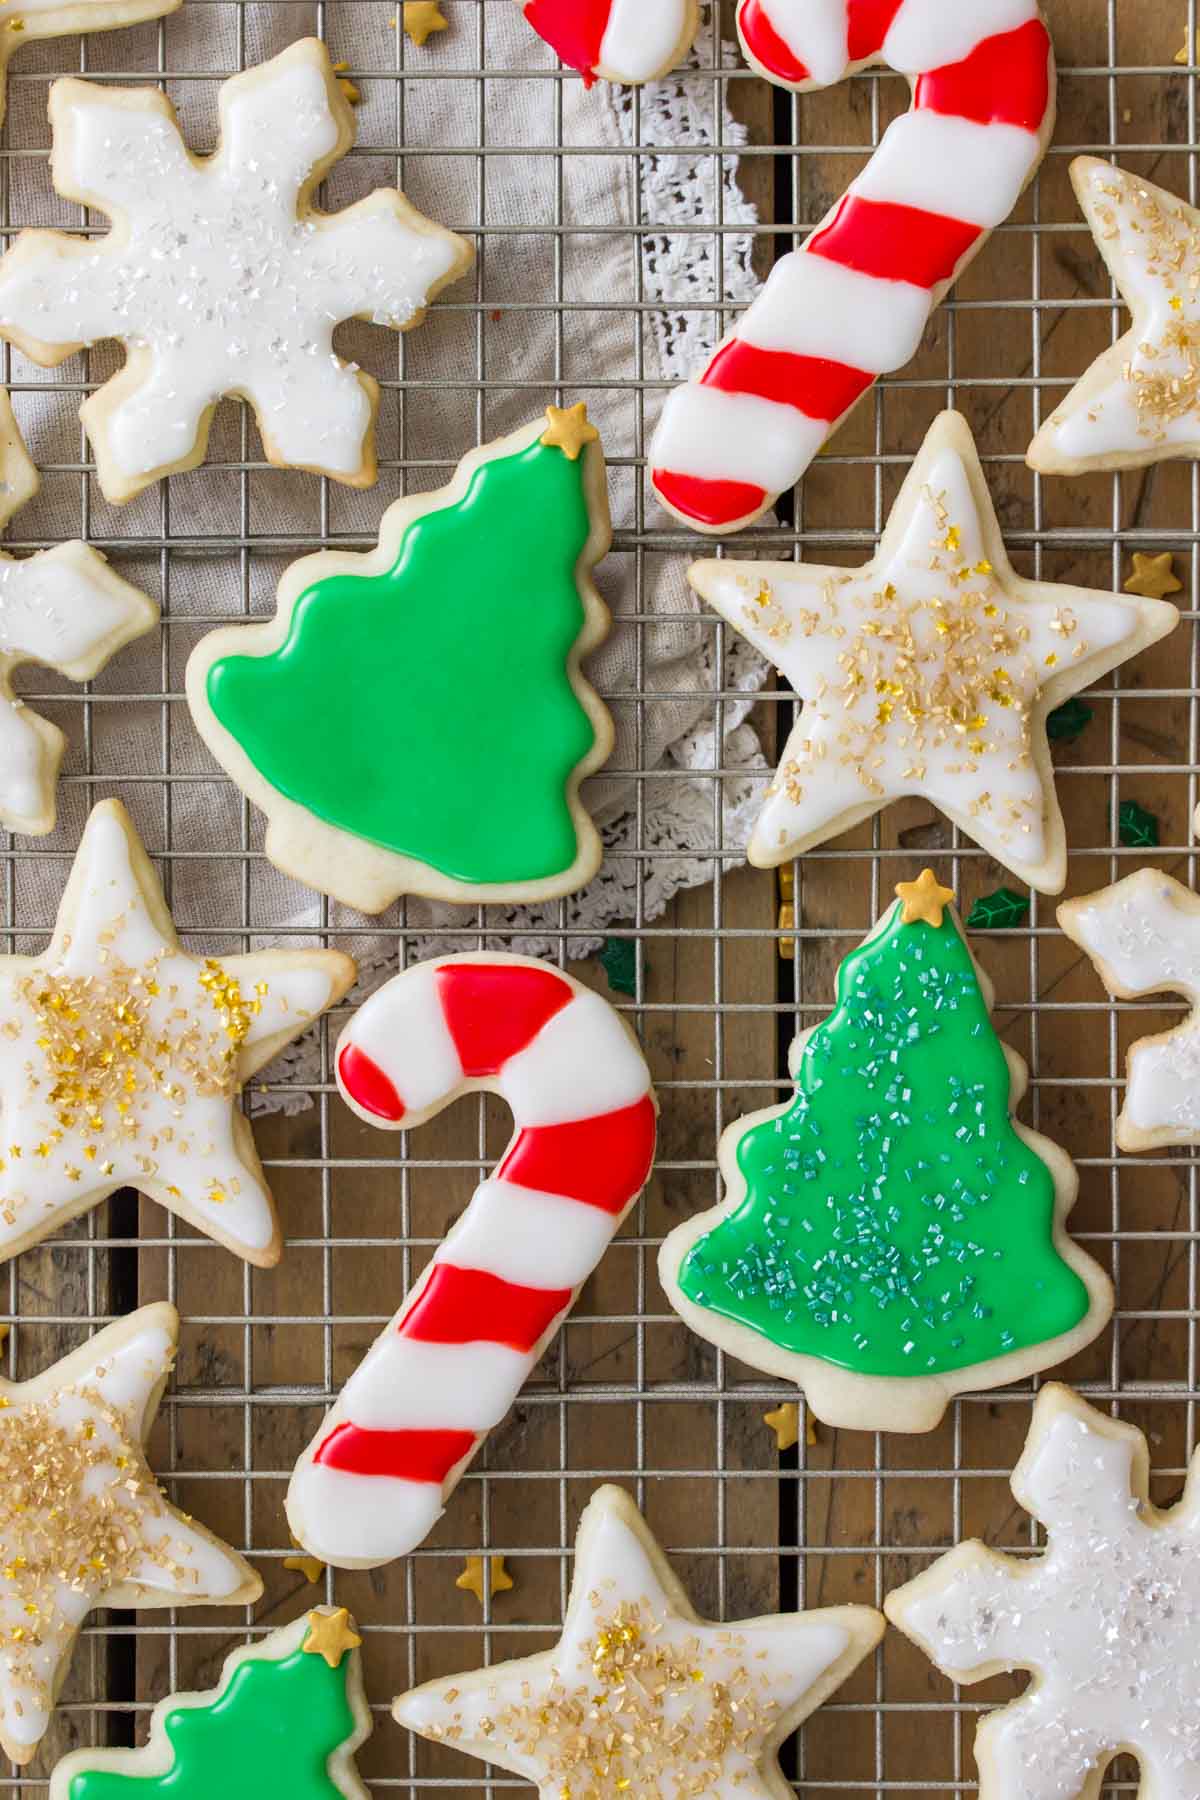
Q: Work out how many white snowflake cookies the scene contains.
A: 4